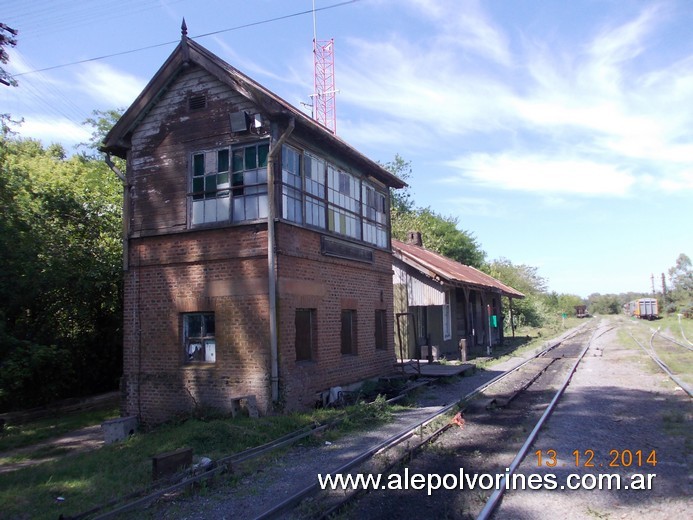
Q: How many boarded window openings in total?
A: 3